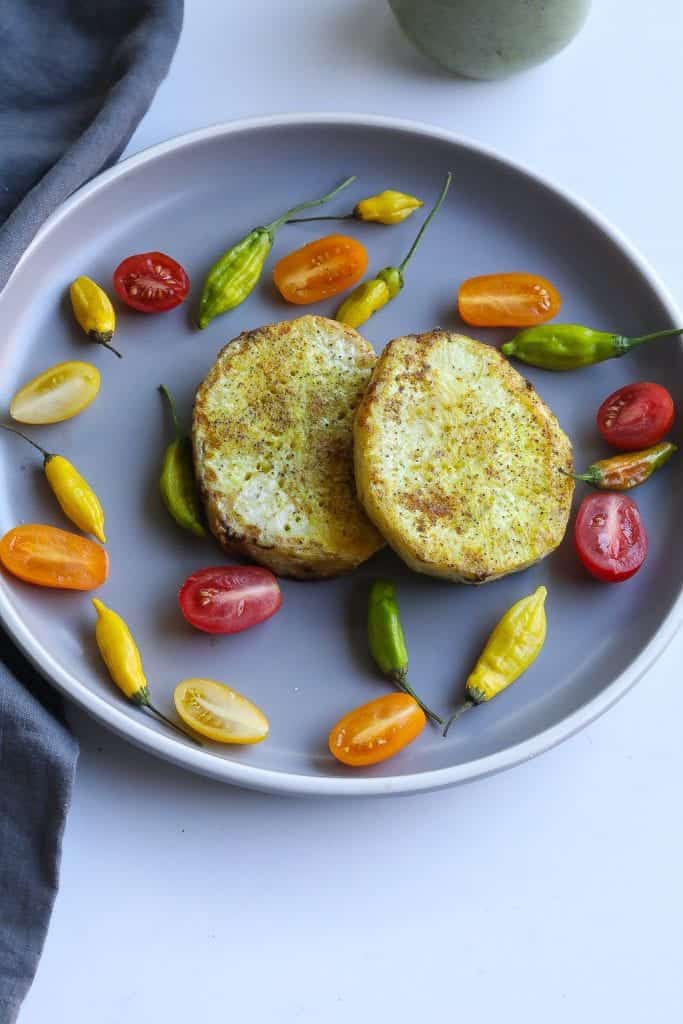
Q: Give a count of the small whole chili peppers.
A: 11